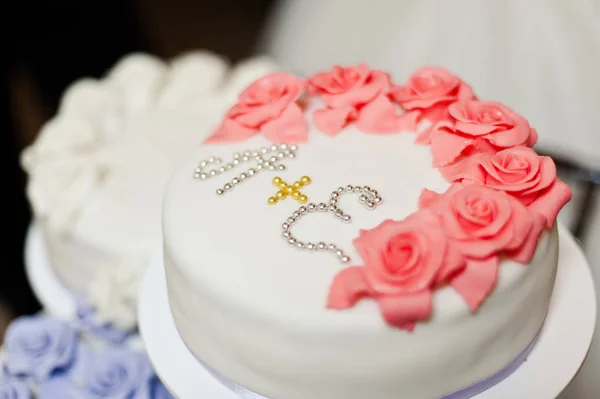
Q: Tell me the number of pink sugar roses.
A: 7